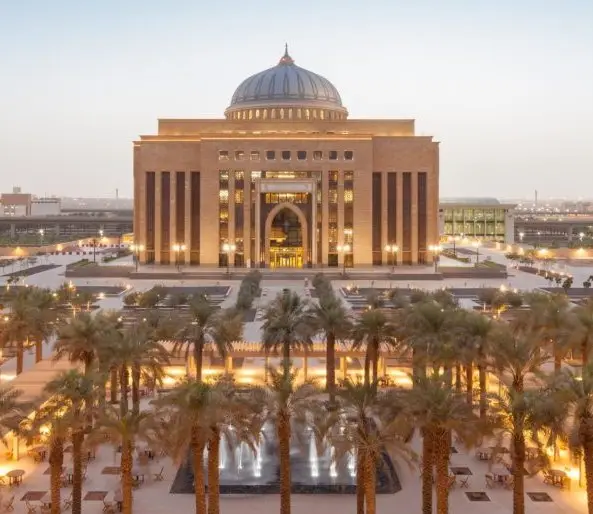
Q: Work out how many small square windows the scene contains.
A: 9